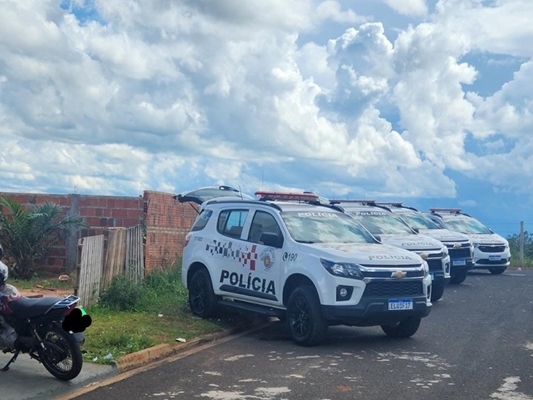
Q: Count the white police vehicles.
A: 4